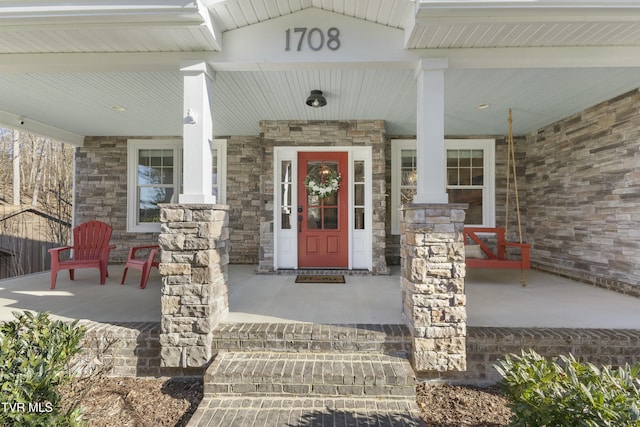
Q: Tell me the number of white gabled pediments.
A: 1